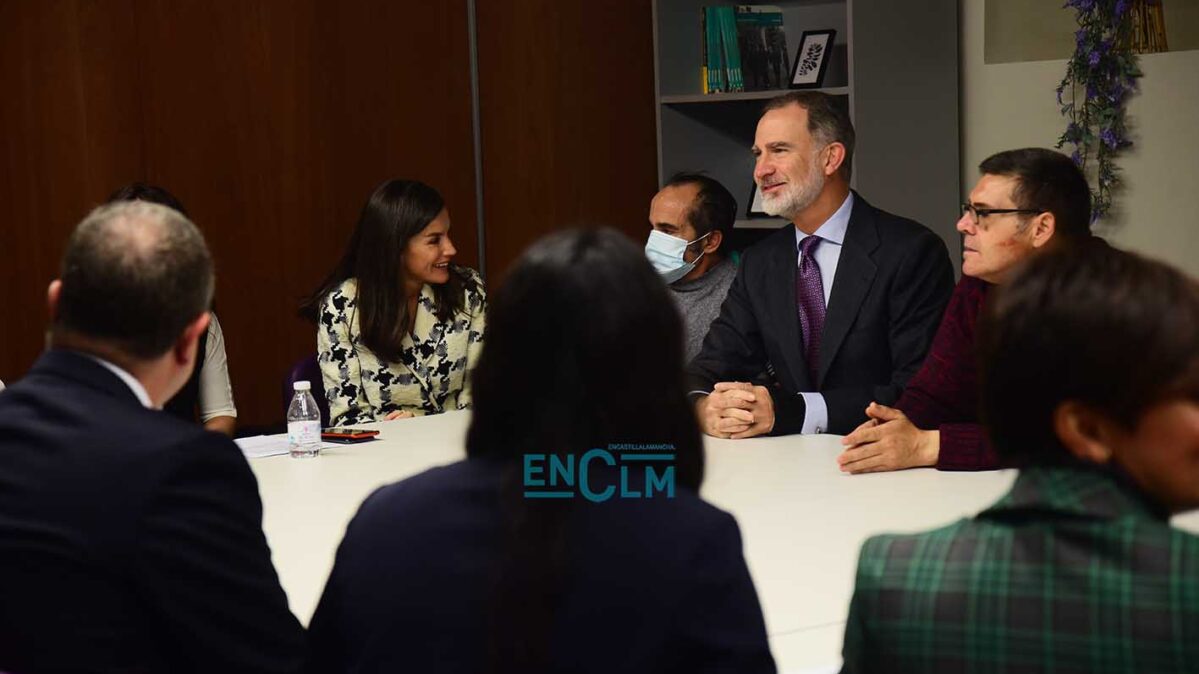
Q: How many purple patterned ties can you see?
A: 1